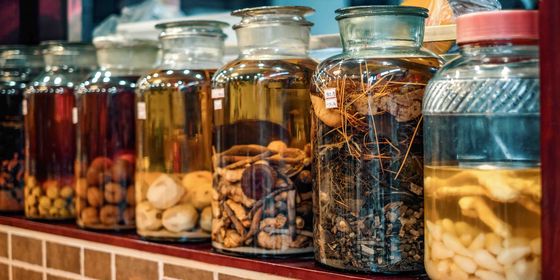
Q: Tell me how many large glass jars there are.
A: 7